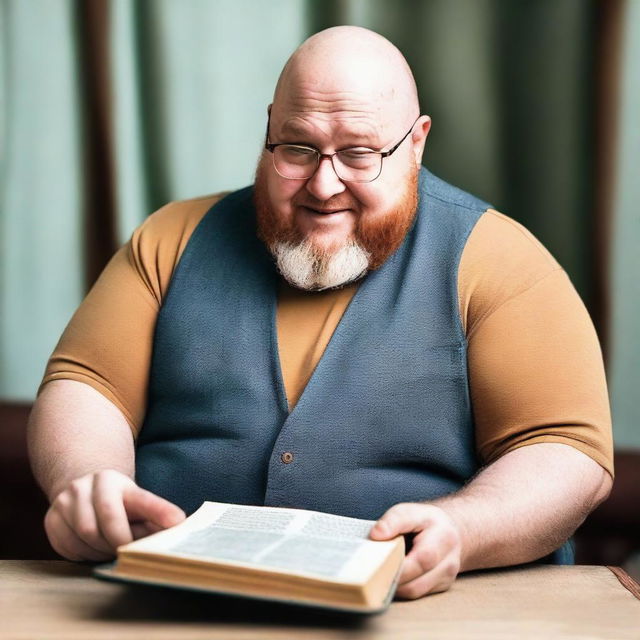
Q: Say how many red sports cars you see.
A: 0